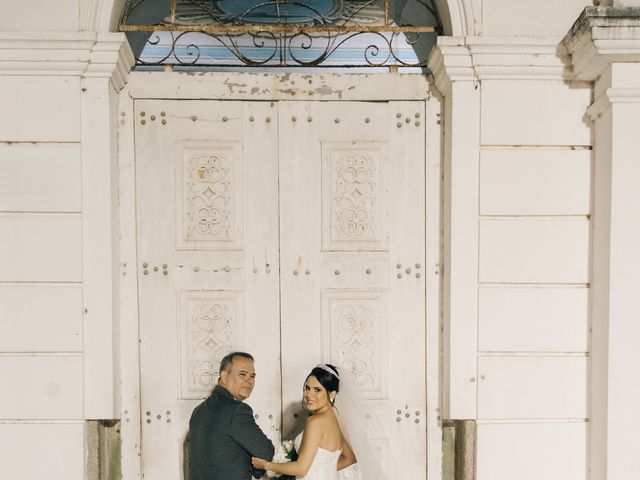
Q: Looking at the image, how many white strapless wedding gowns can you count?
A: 1